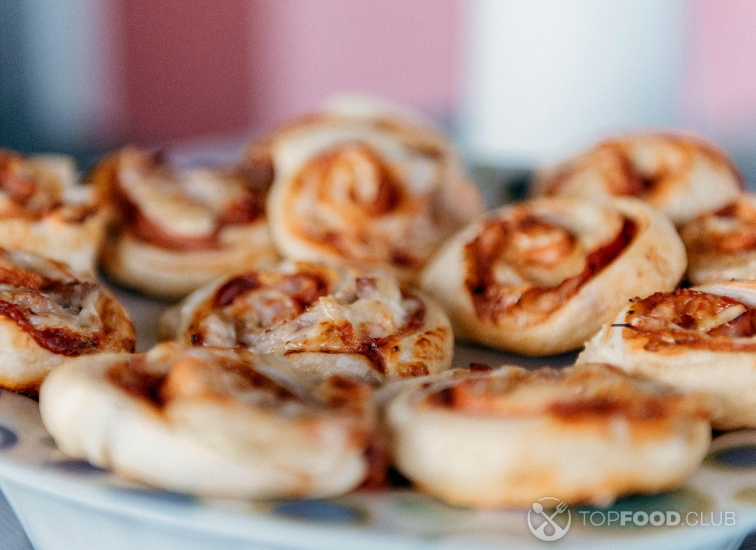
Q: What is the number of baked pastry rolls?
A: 12